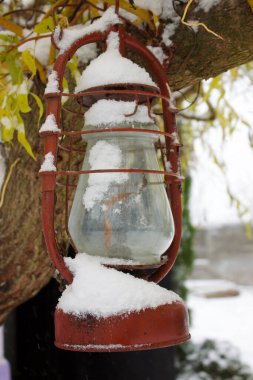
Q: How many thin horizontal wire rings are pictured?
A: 3